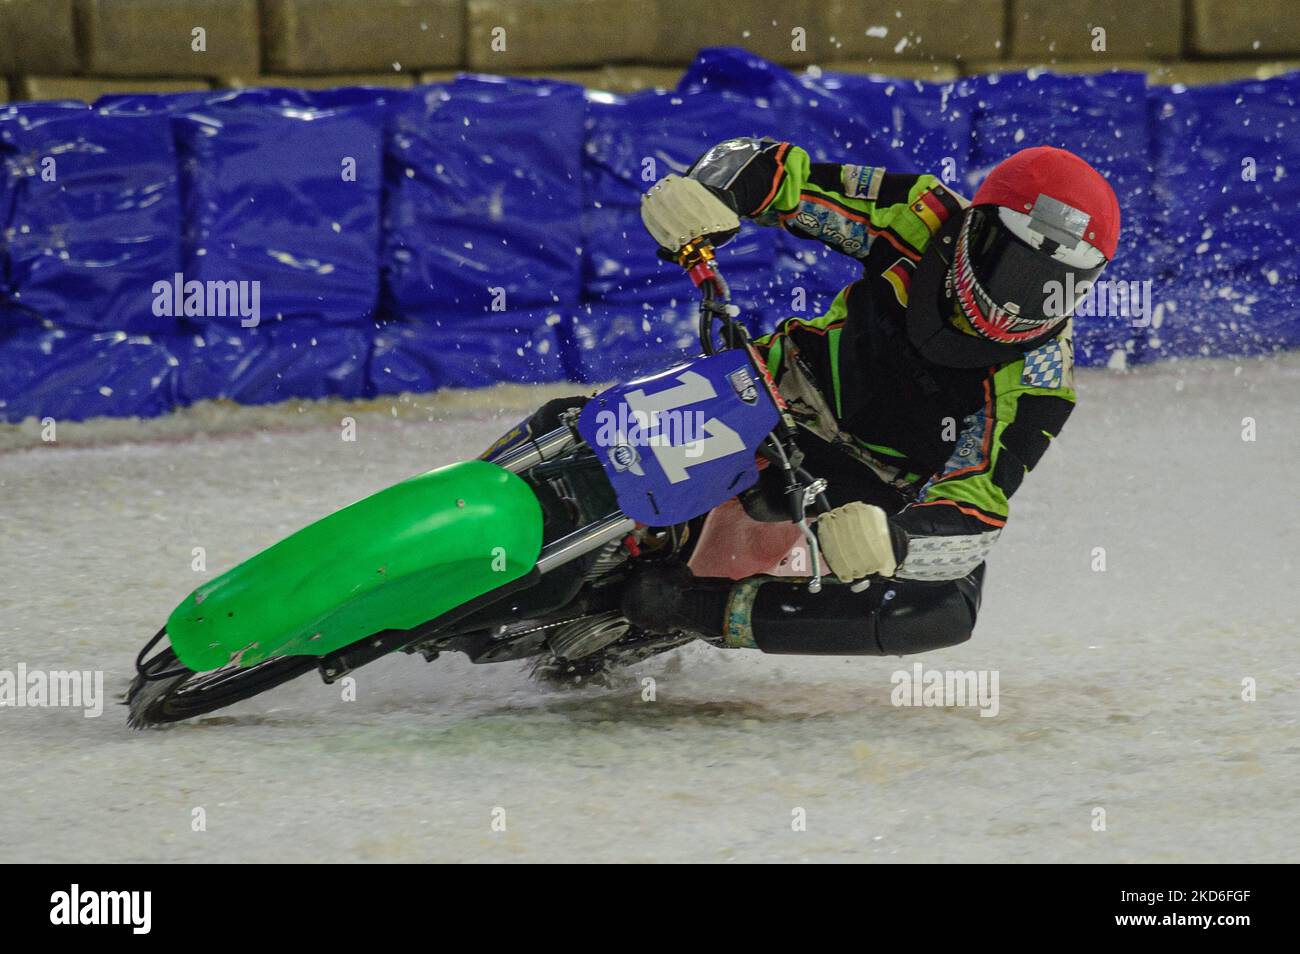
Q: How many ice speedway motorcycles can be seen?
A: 1